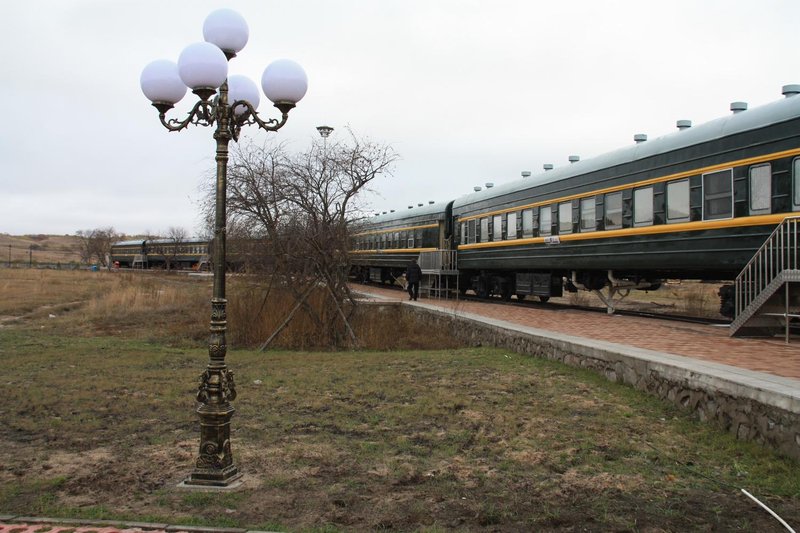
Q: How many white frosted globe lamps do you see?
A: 5